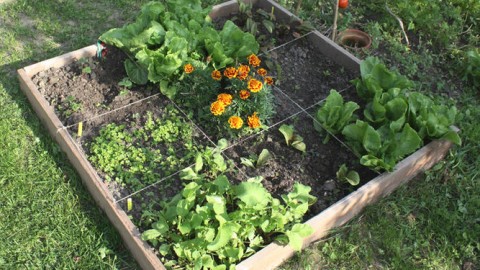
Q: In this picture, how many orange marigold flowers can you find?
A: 13